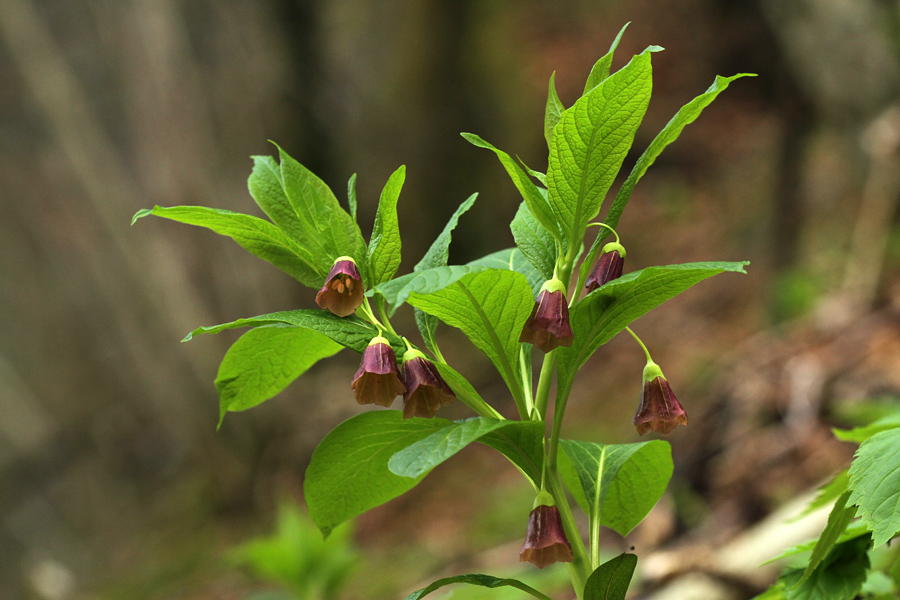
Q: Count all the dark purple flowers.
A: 7